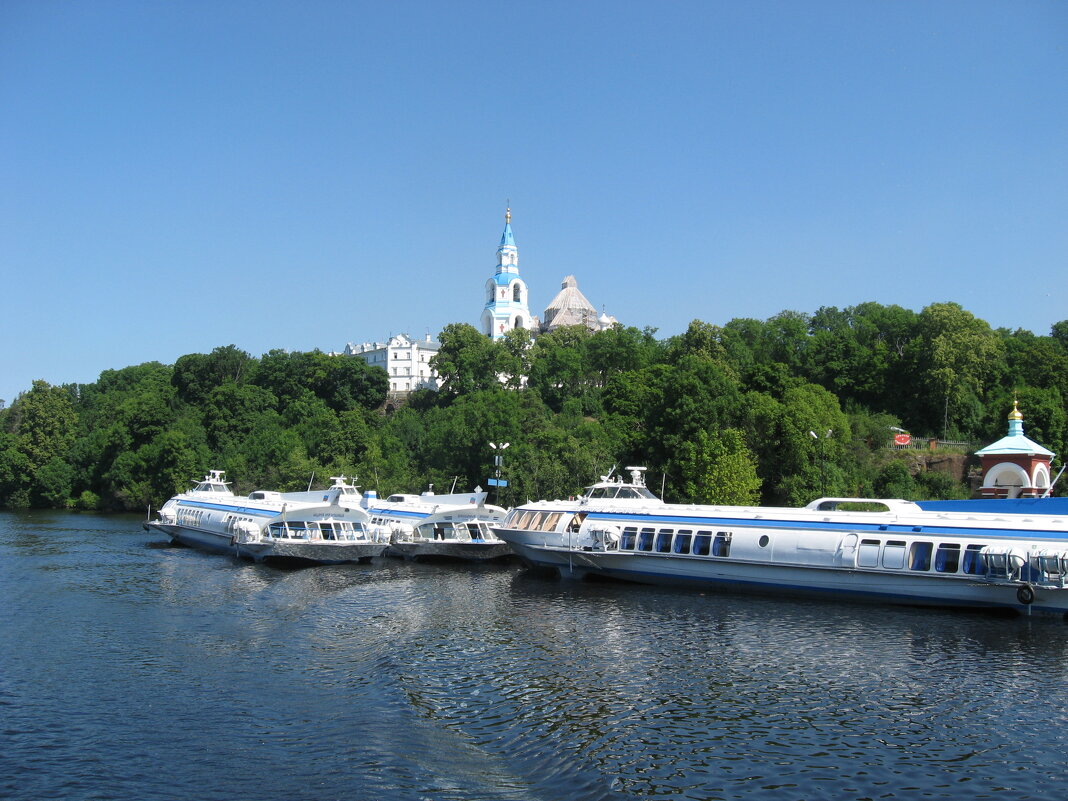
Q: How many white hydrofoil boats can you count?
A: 3